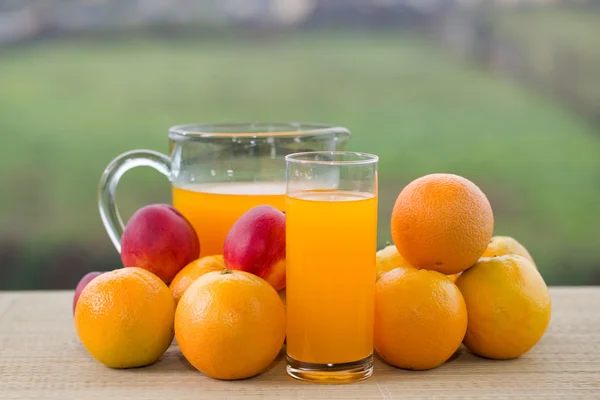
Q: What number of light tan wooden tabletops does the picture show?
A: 1